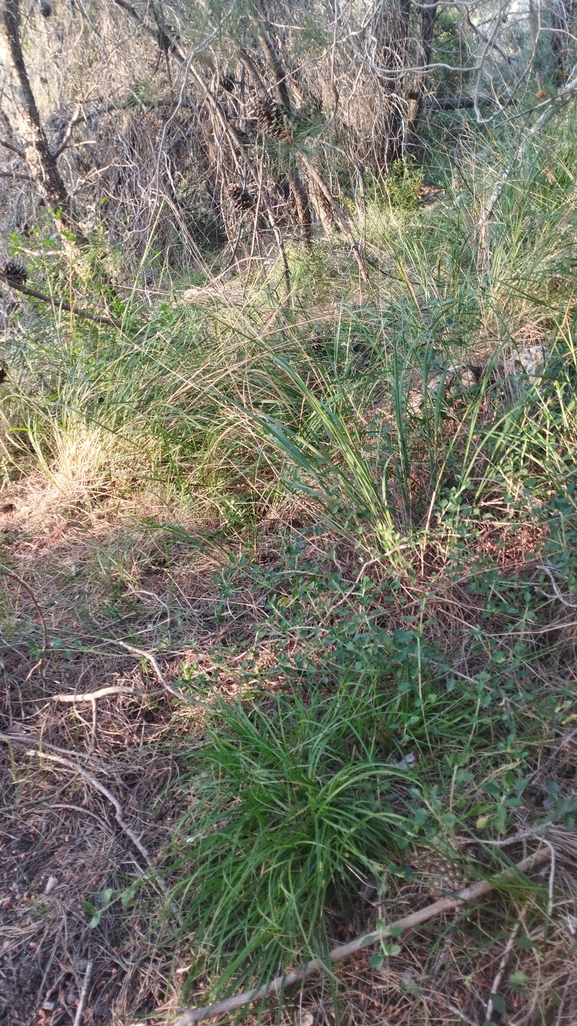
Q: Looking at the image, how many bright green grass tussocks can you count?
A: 1